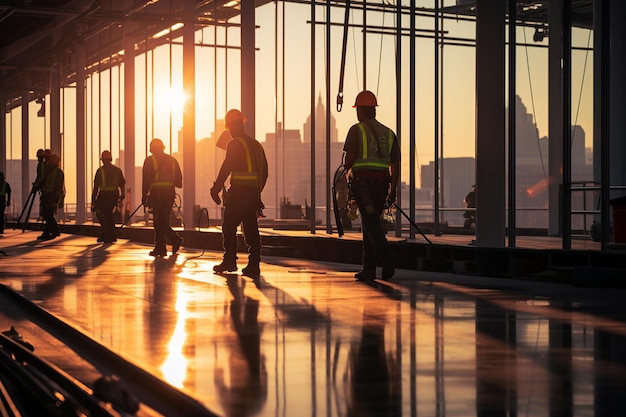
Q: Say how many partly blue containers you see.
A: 0